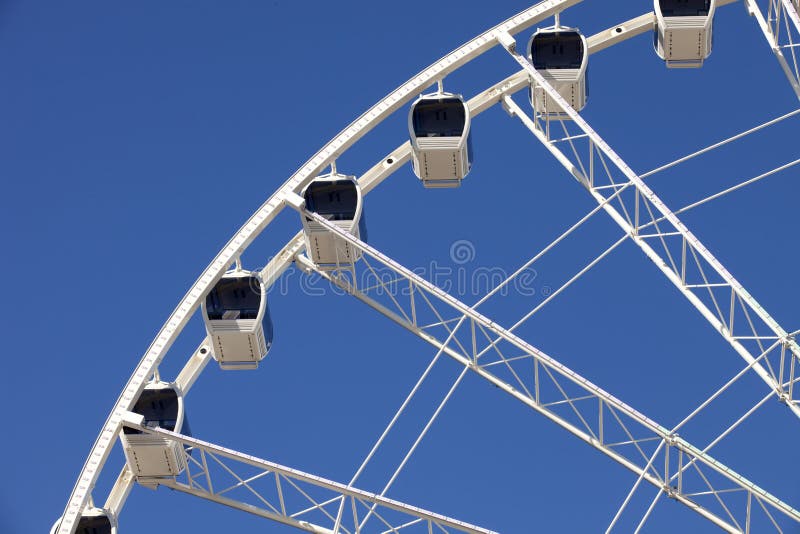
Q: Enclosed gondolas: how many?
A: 7